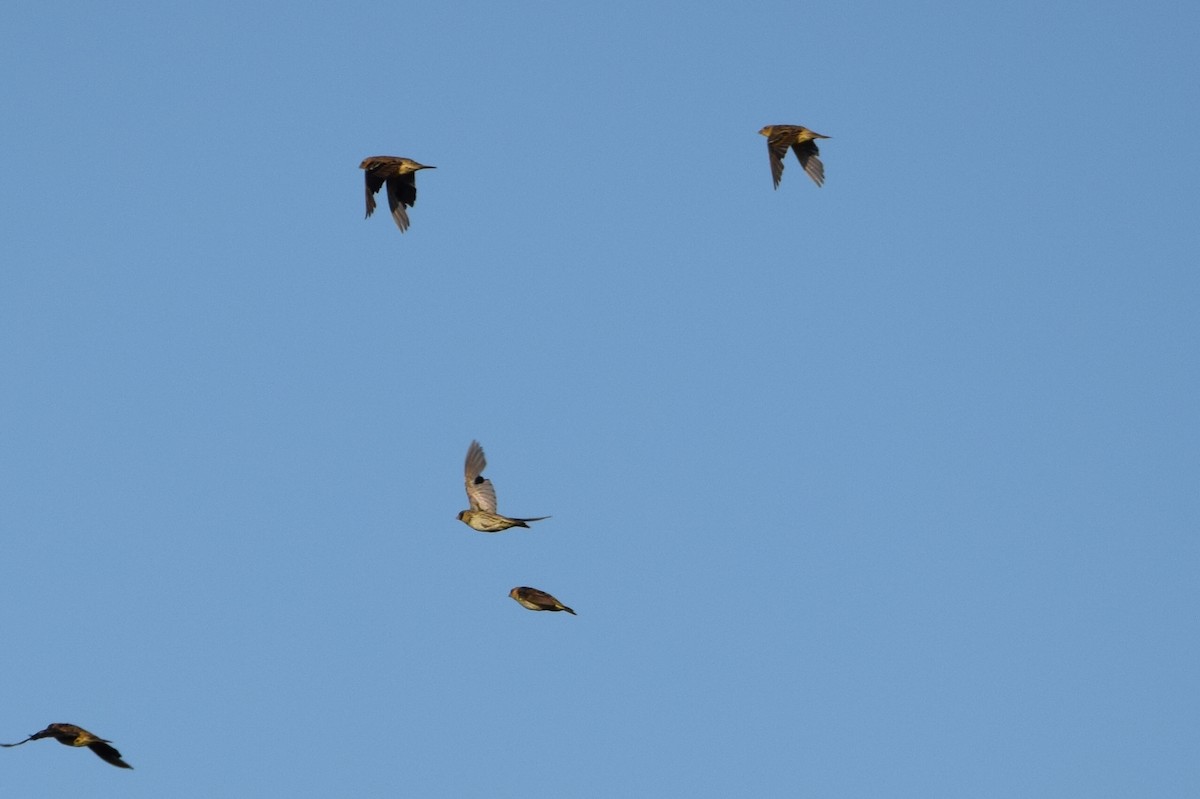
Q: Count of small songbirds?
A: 5